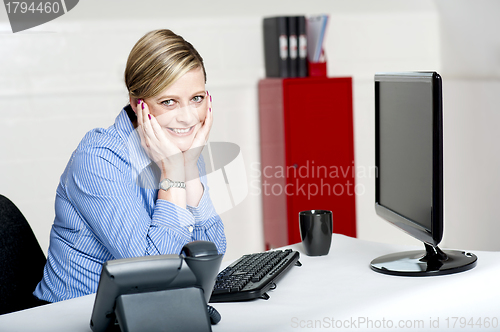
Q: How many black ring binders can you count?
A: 3